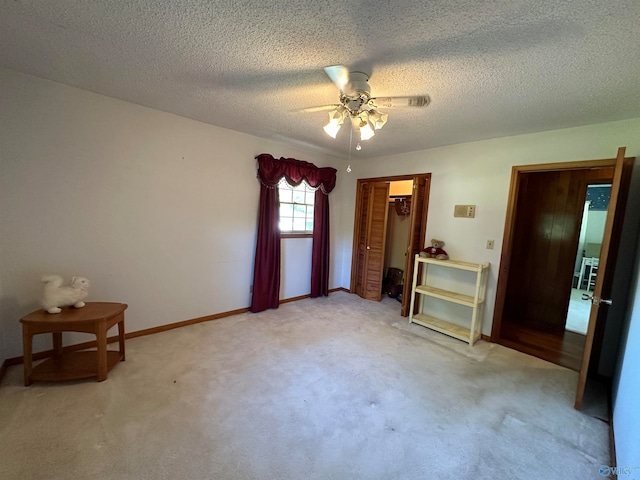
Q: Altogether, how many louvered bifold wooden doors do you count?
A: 2